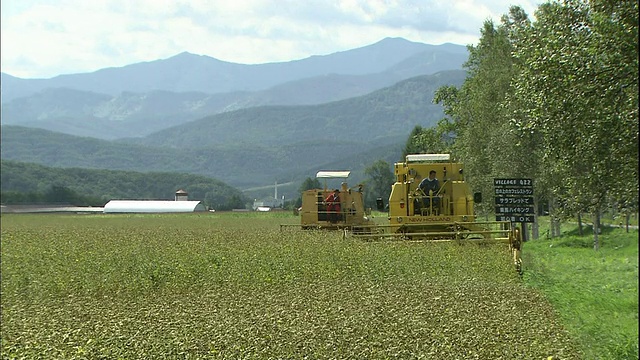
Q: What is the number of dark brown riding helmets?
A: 0